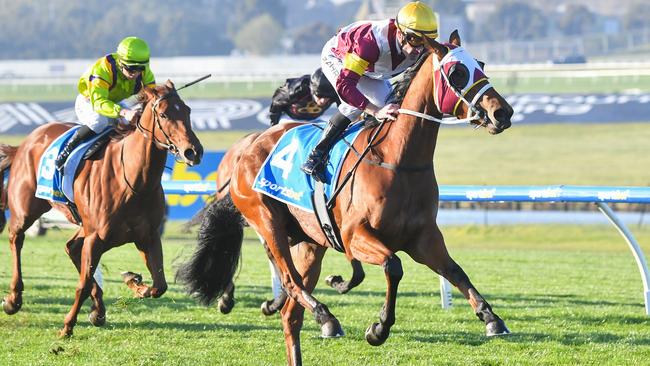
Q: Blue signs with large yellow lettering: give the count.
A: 1